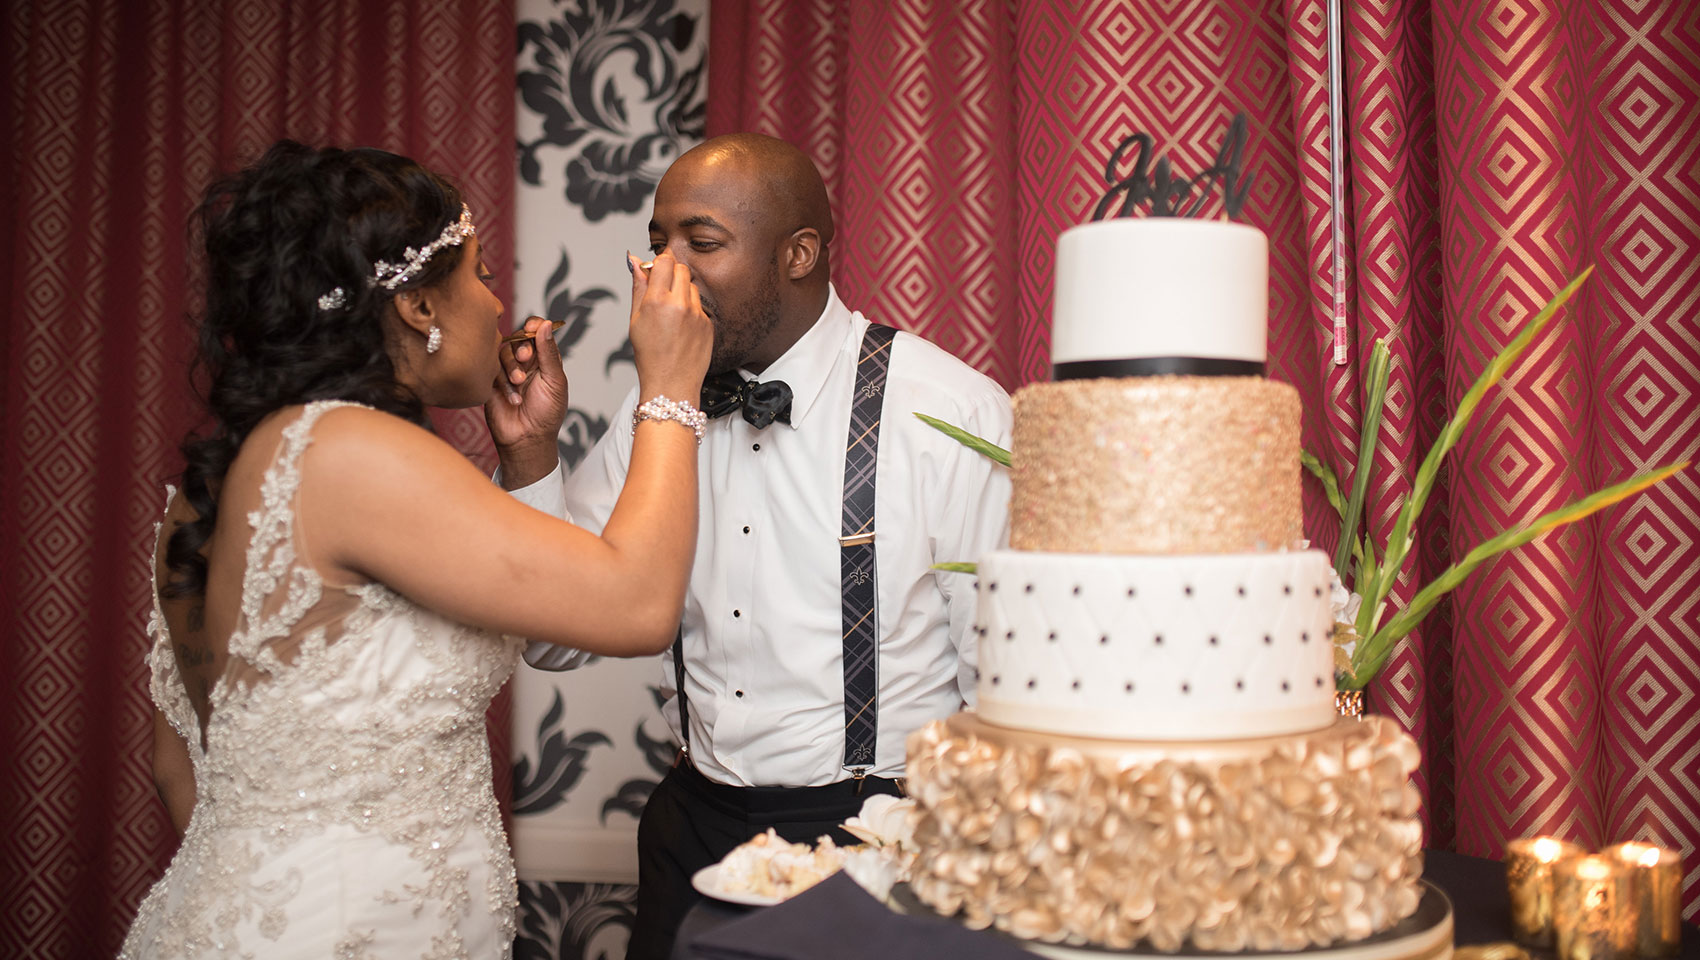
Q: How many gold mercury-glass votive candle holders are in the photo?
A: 3